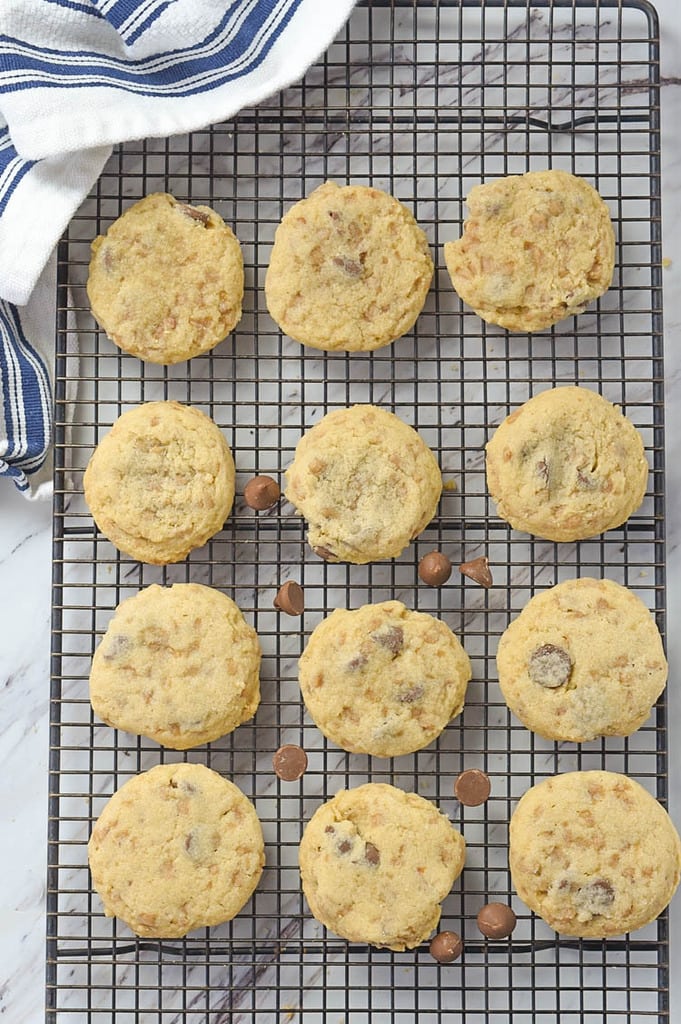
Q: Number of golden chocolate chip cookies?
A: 12